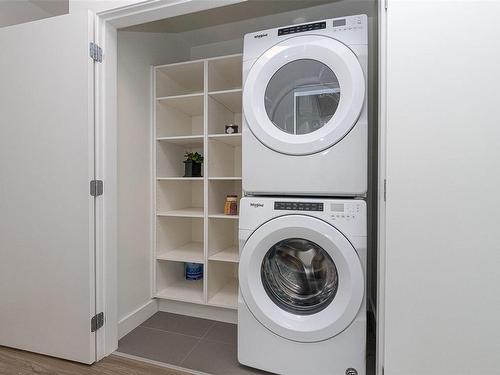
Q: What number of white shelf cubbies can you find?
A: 12